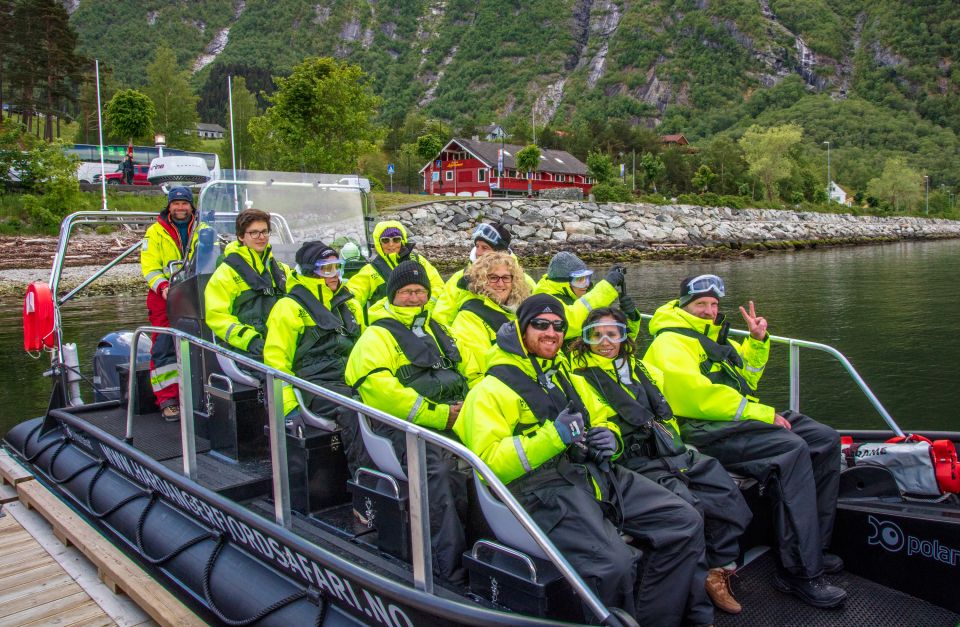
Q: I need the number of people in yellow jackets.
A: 11